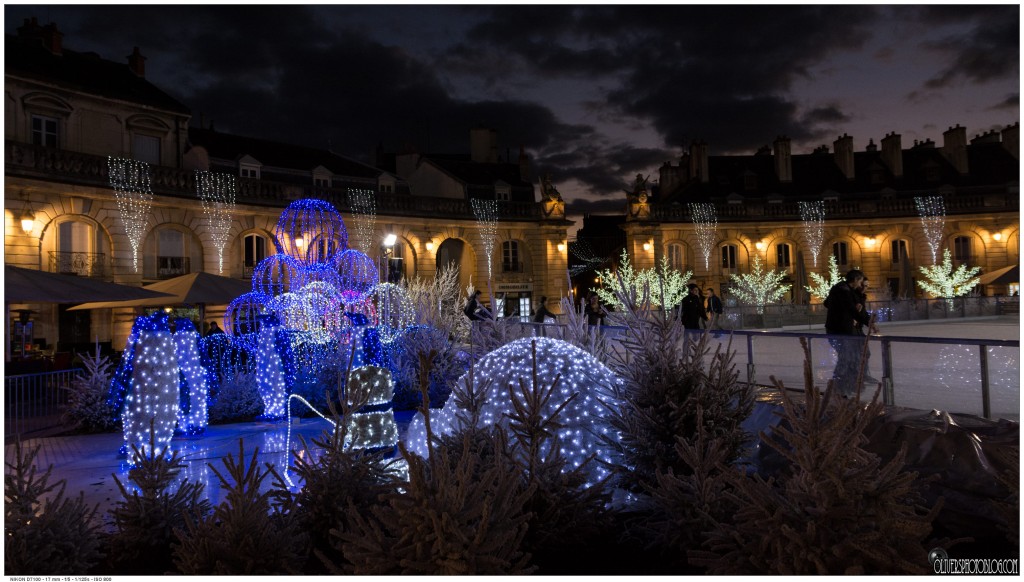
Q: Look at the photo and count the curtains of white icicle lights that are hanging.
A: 7